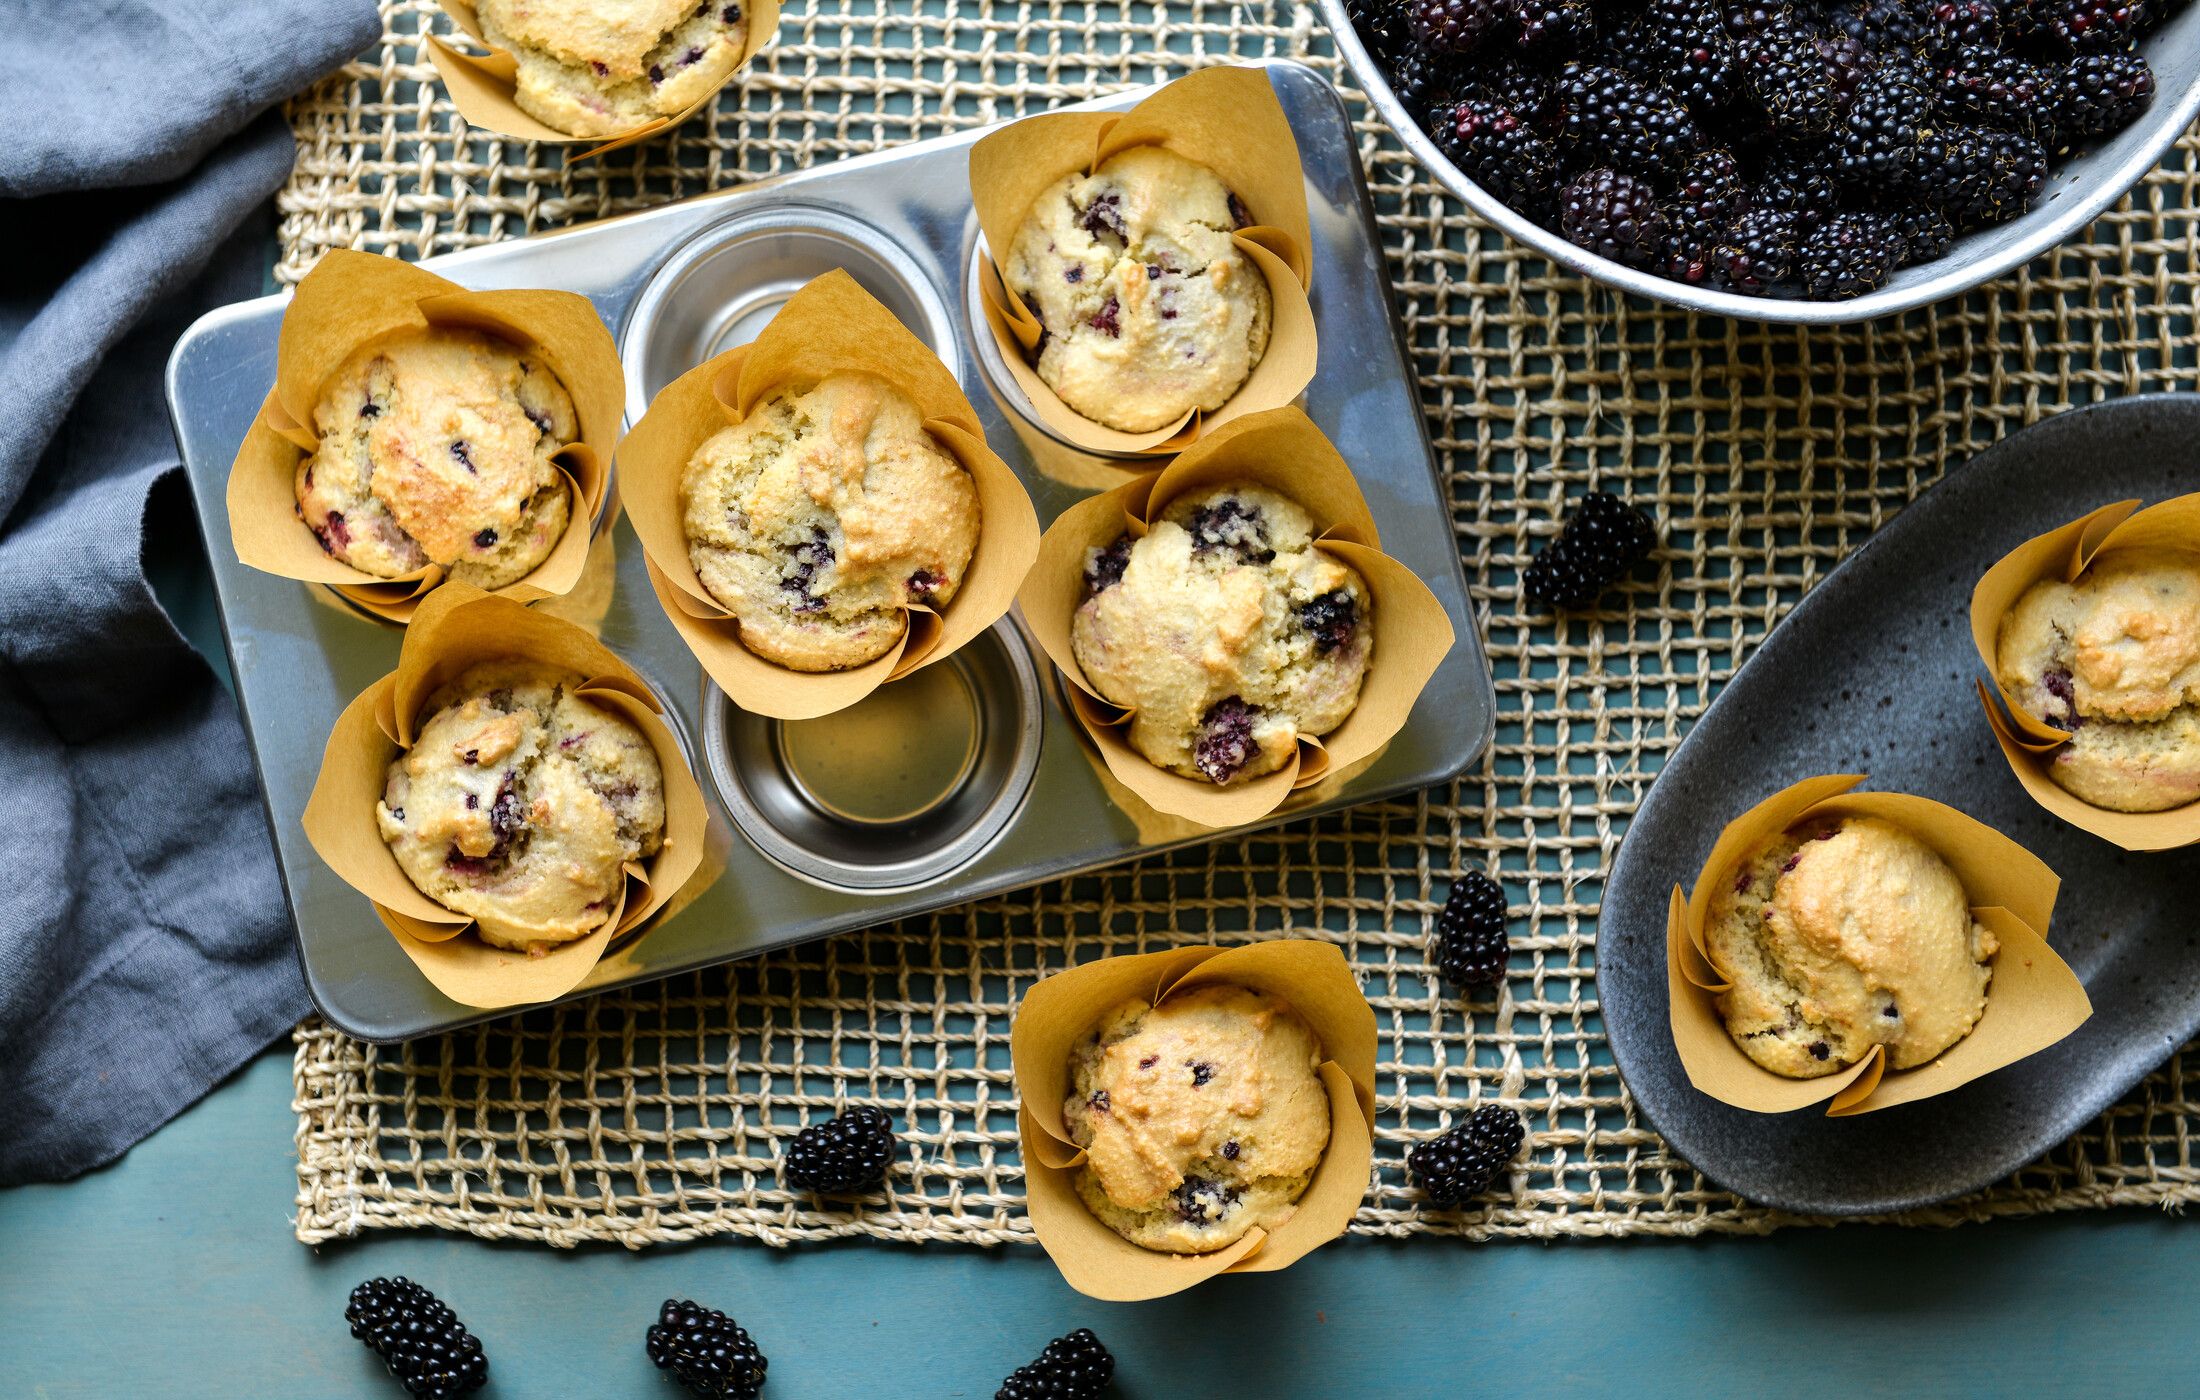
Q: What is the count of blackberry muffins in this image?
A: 9